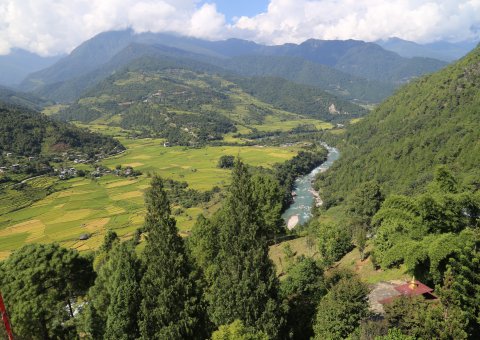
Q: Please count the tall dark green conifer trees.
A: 2